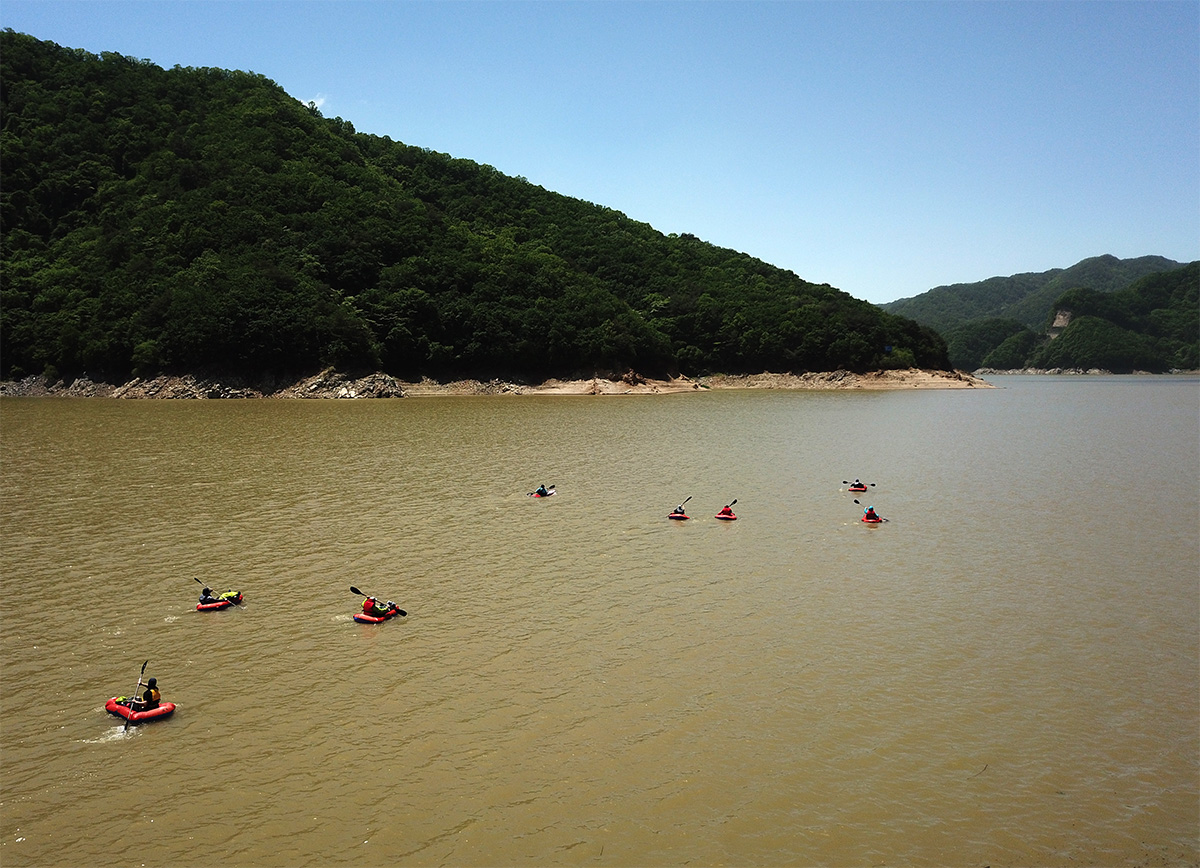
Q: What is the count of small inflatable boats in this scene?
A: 8